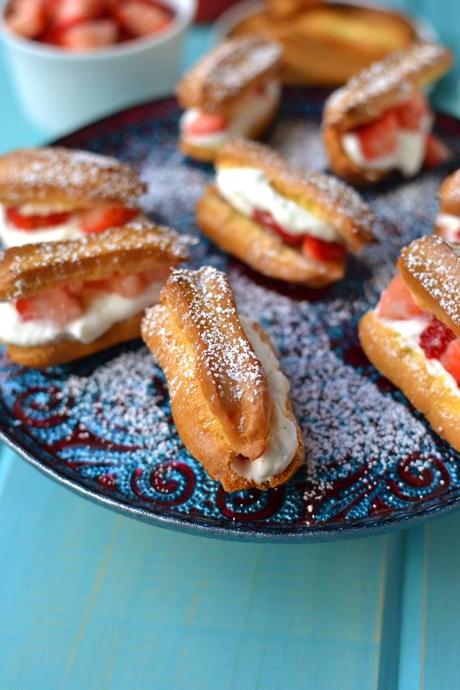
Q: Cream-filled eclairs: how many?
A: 8